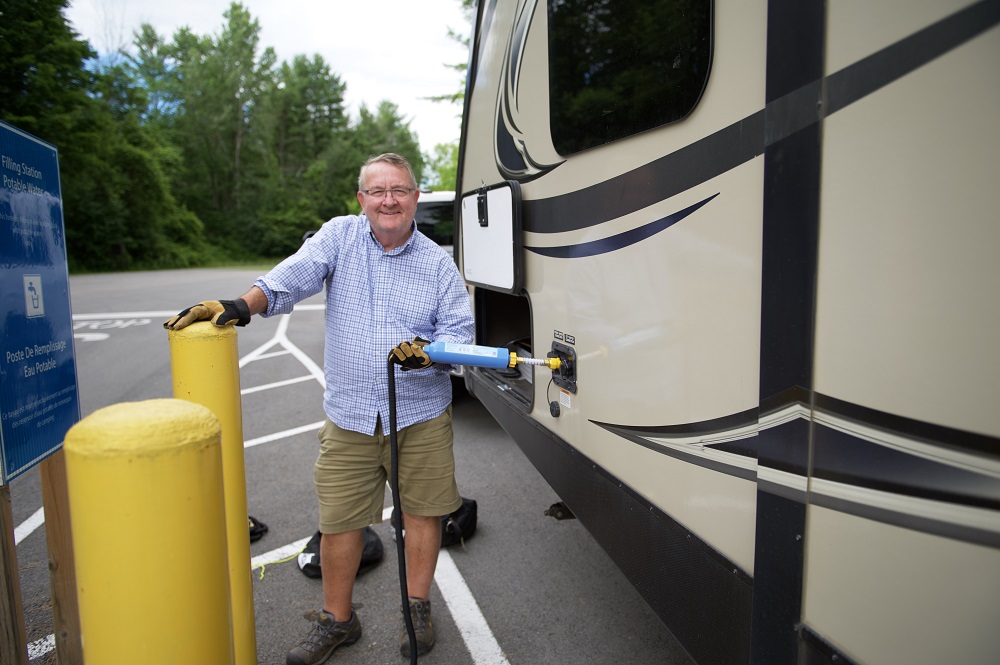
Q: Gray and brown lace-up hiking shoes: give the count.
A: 2